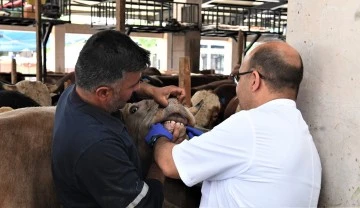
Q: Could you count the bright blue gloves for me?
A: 2